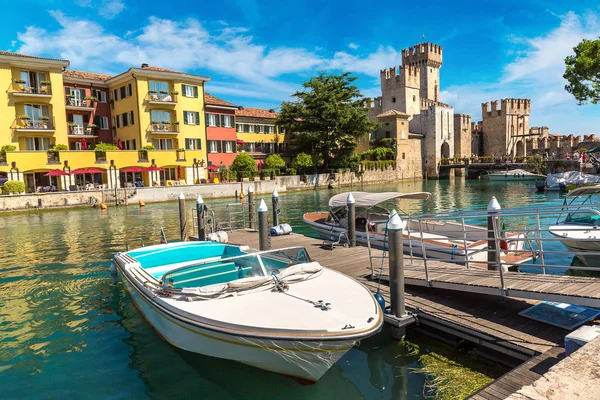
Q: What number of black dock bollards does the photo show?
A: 8